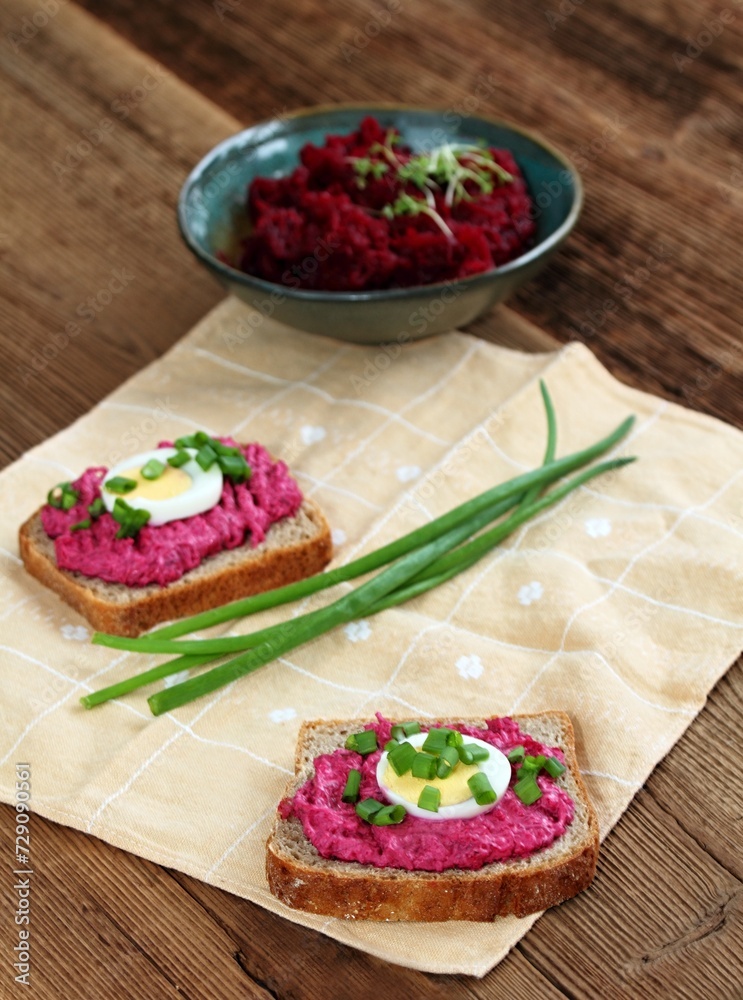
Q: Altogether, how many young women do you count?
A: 0